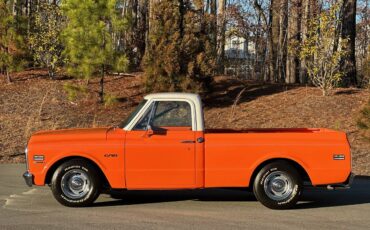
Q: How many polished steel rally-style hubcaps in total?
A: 2